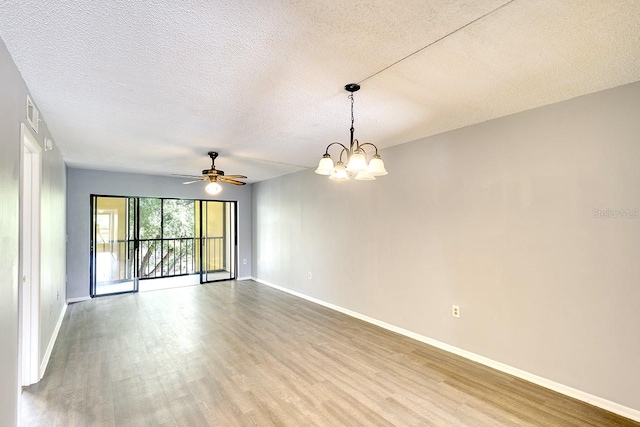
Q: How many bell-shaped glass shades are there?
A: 5